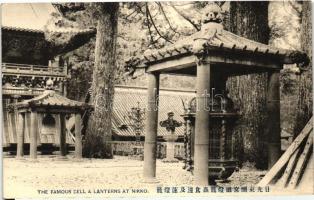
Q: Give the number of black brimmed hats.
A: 0